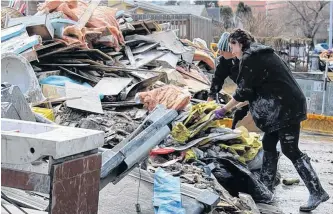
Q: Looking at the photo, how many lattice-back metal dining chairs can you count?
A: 0